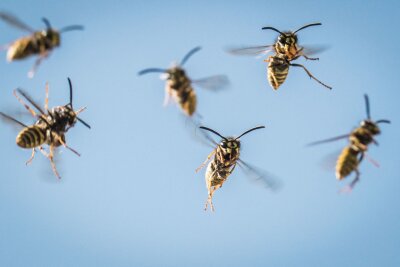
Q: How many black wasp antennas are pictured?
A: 12